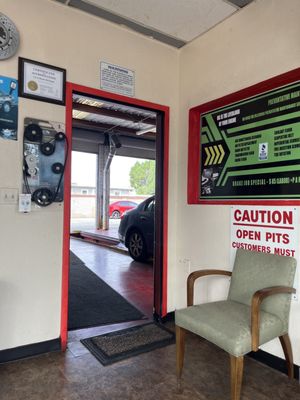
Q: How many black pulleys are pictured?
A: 5